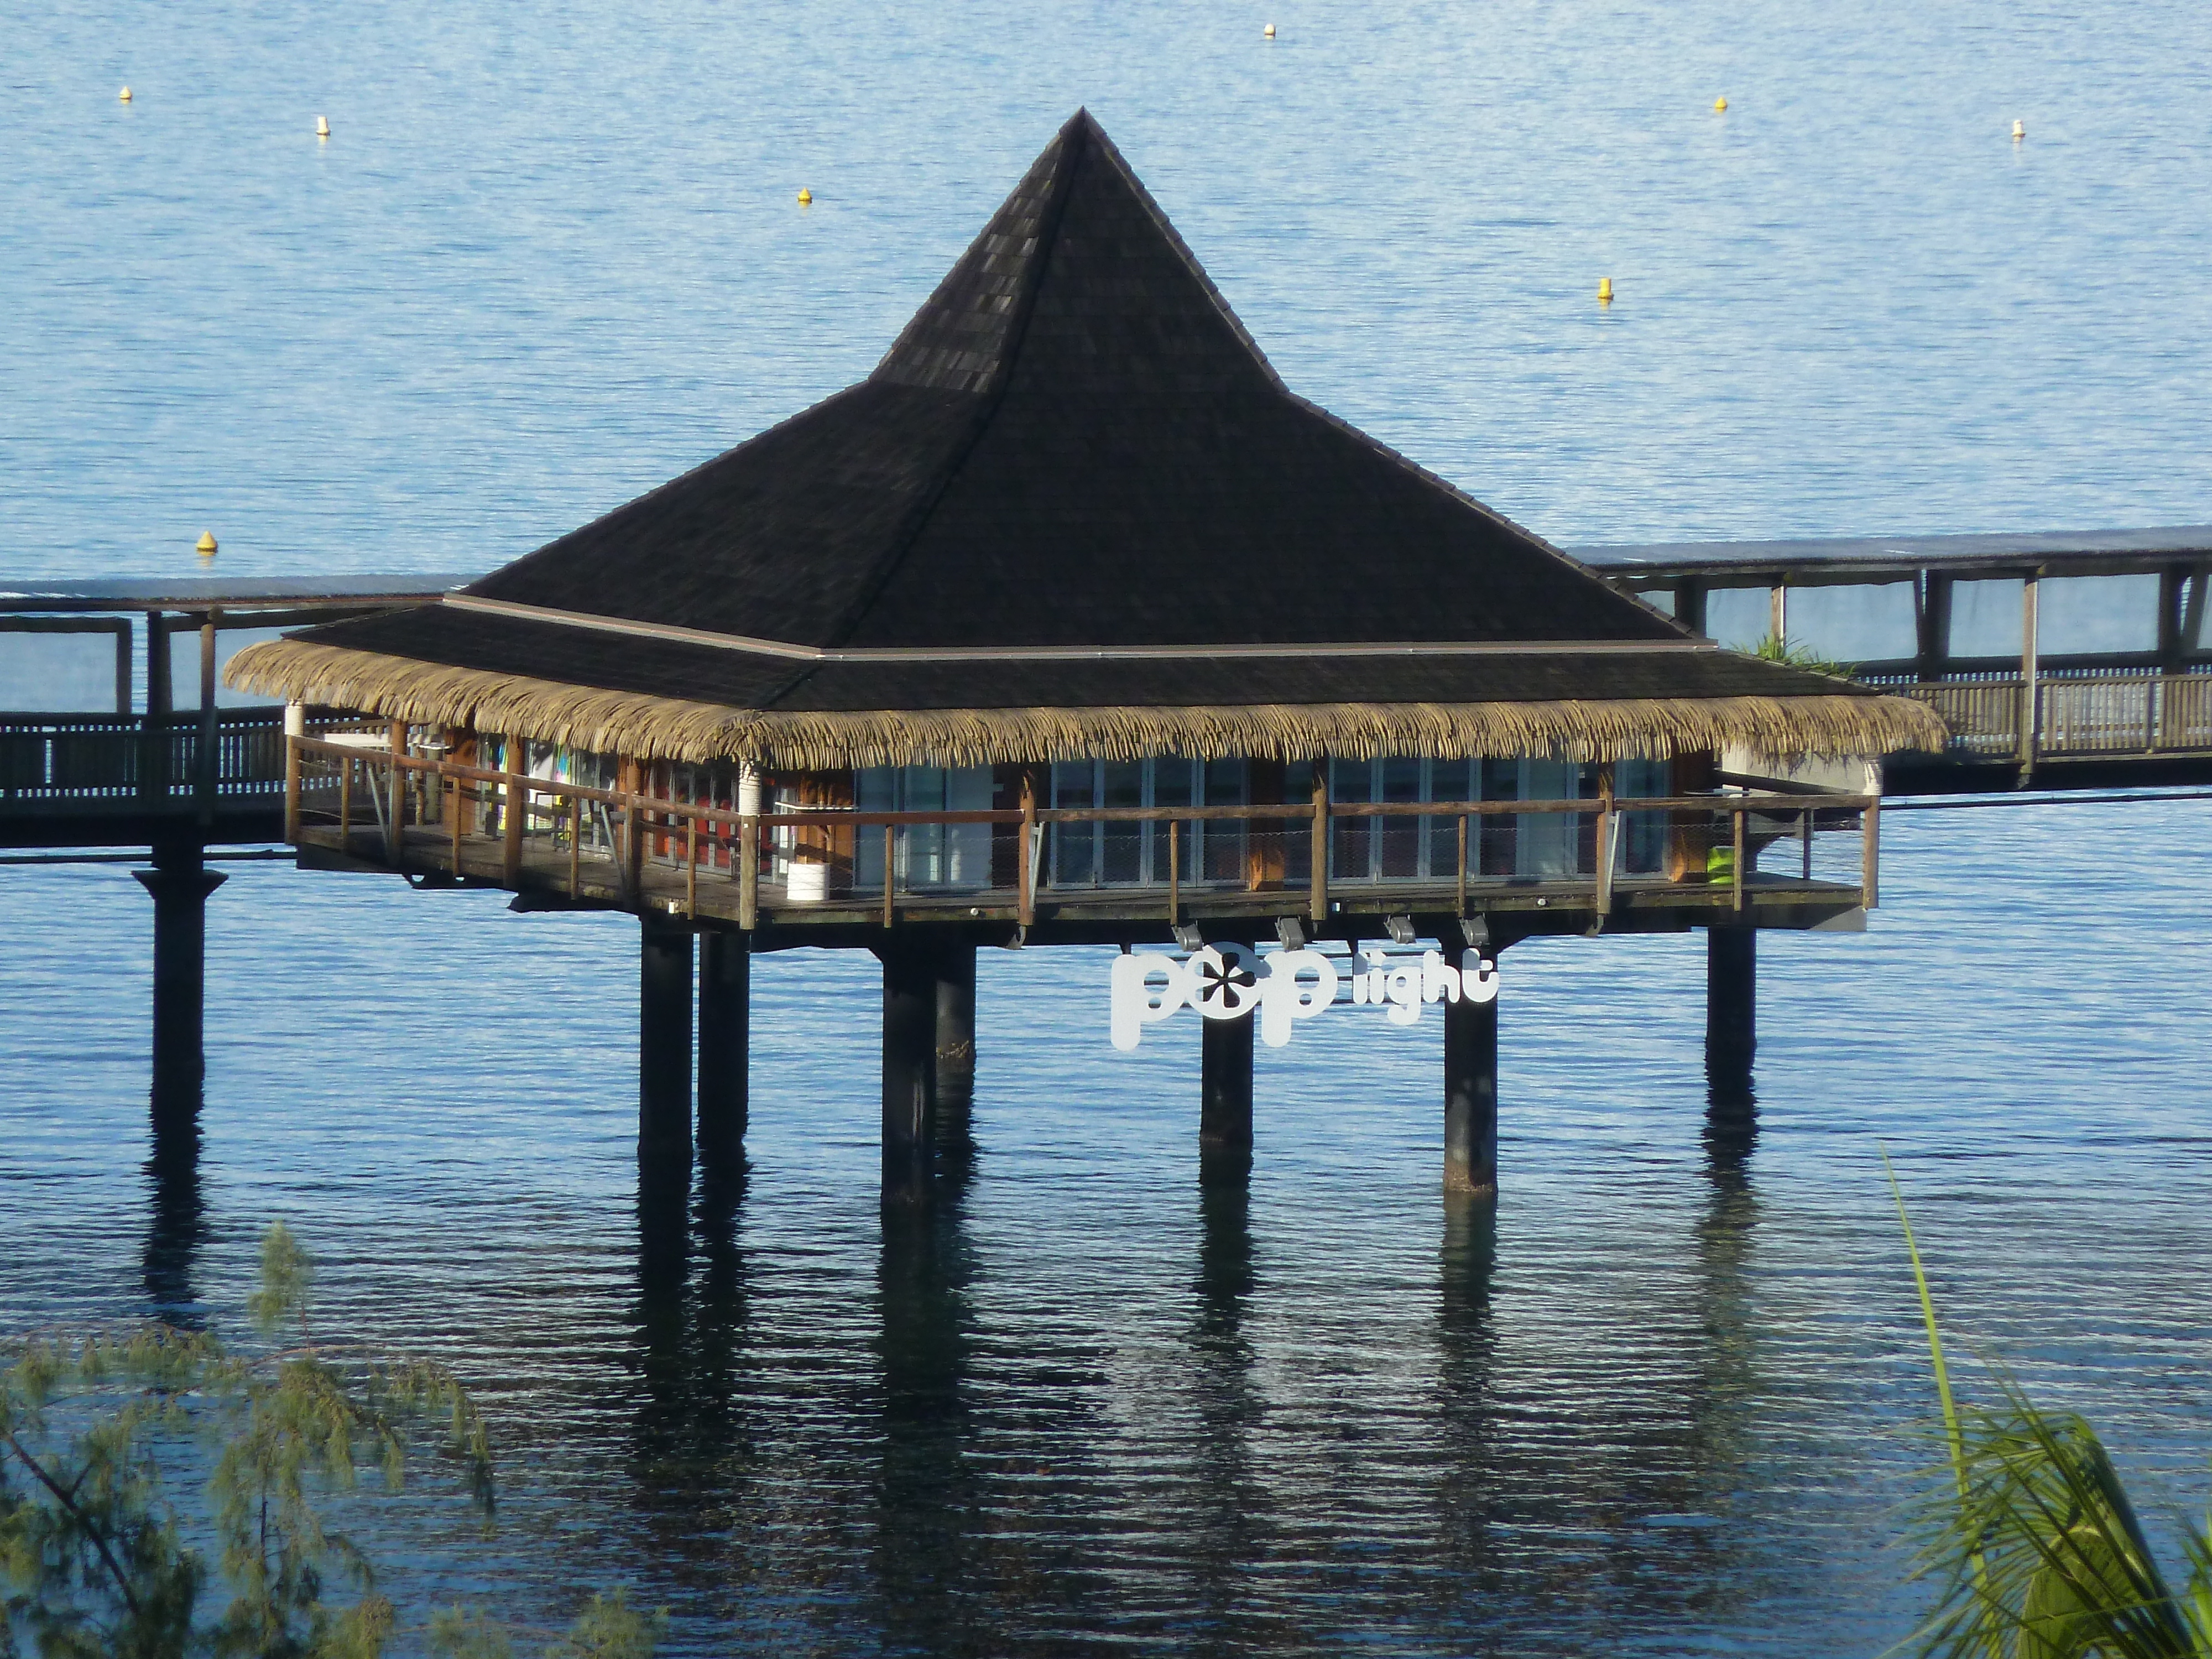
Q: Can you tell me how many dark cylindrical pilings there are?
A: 8